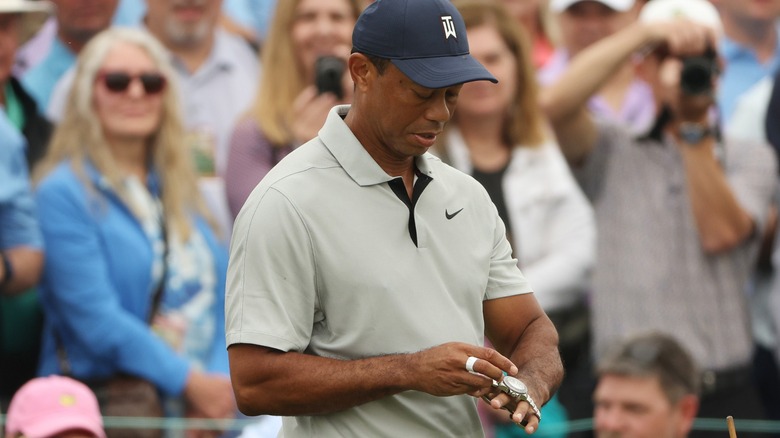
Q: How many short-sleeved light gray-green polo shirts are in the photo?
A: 1